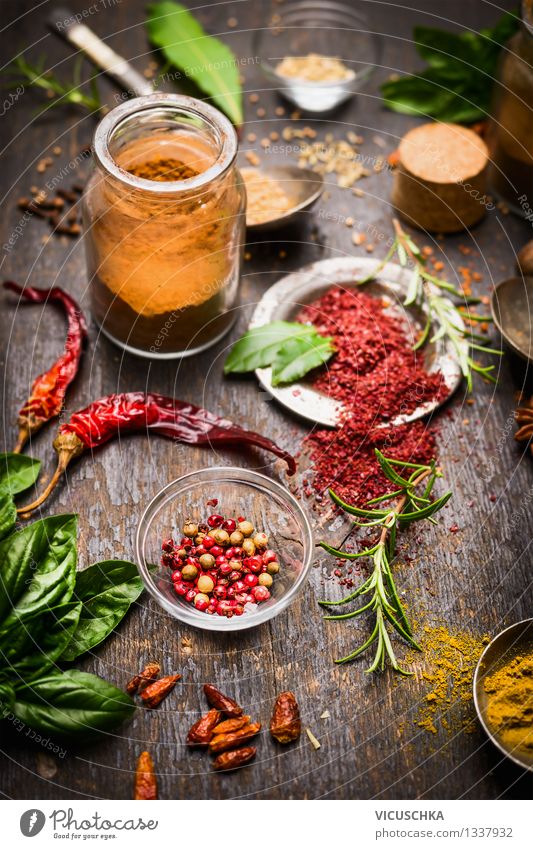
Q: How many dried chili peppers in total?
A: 11